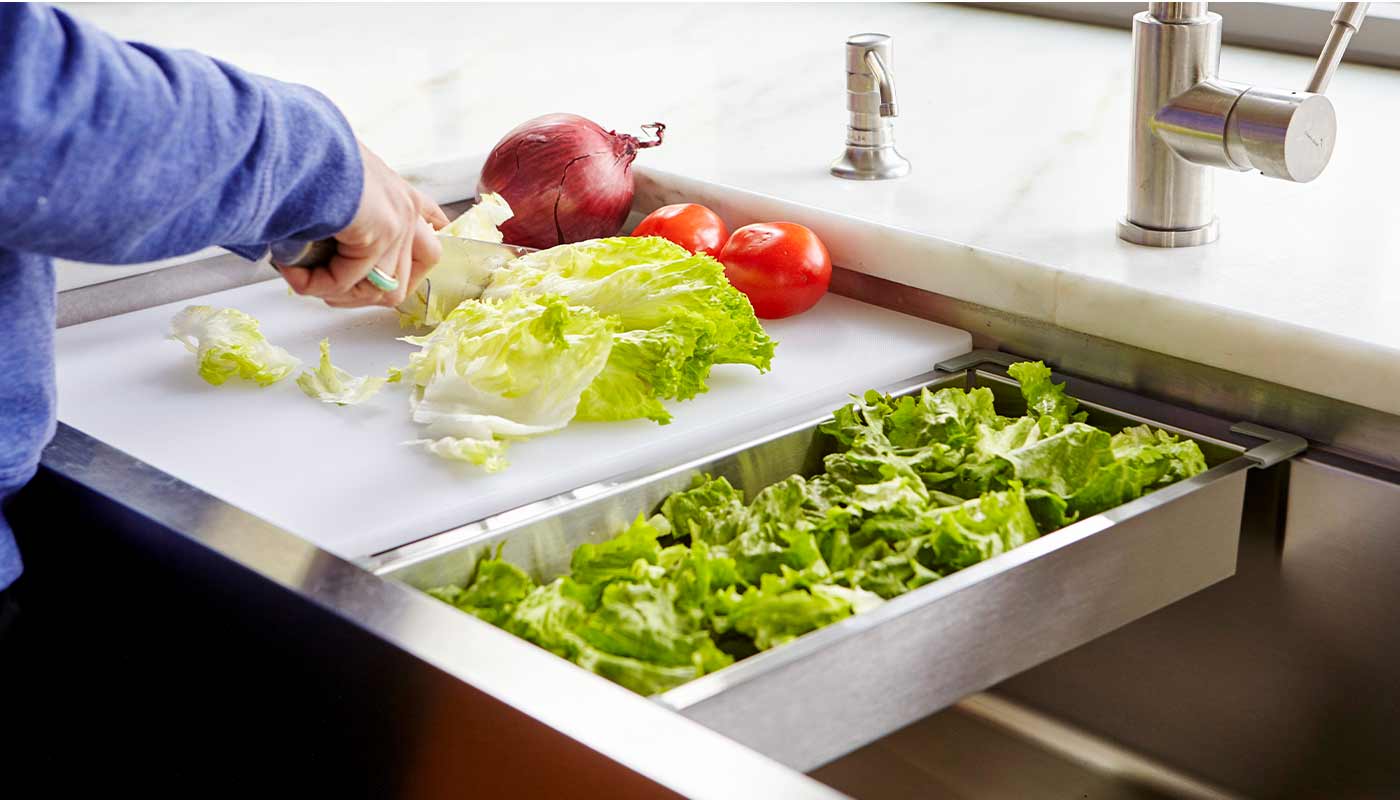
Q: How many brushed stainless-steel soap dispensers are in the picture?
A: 1